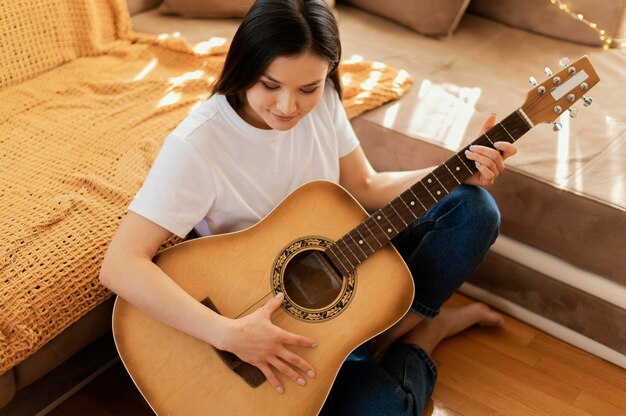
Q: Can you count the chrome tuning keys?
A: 6